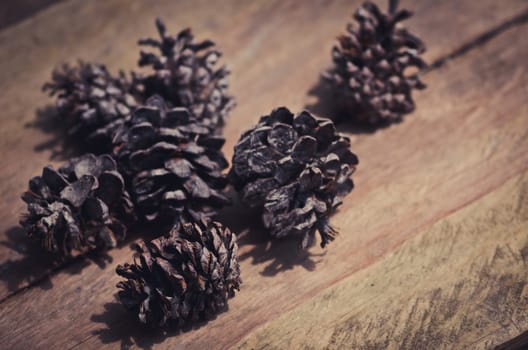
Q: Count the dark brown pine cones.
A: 7